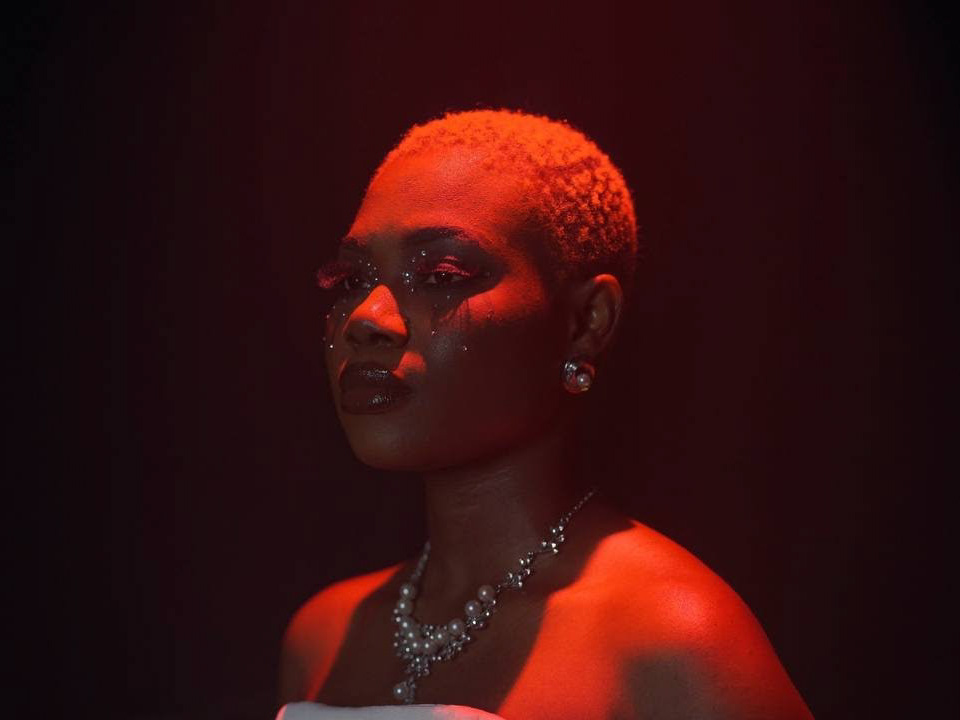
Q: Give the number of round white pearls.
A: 12